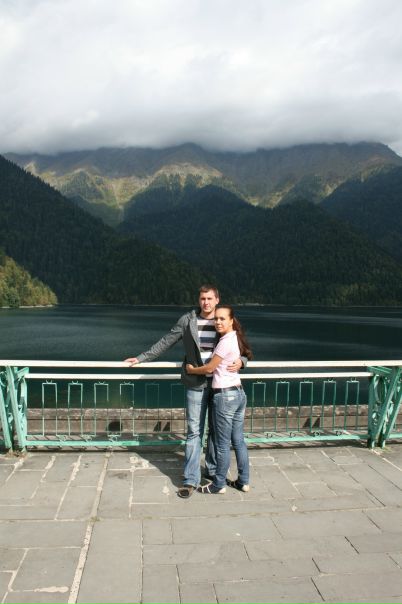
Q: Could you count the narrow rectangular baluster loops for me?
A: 11